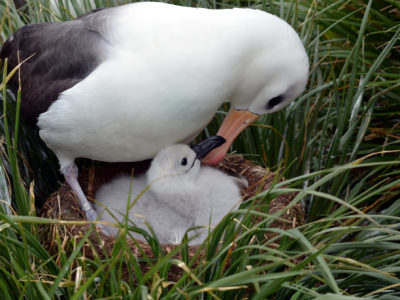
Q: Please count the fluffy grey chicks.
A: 1